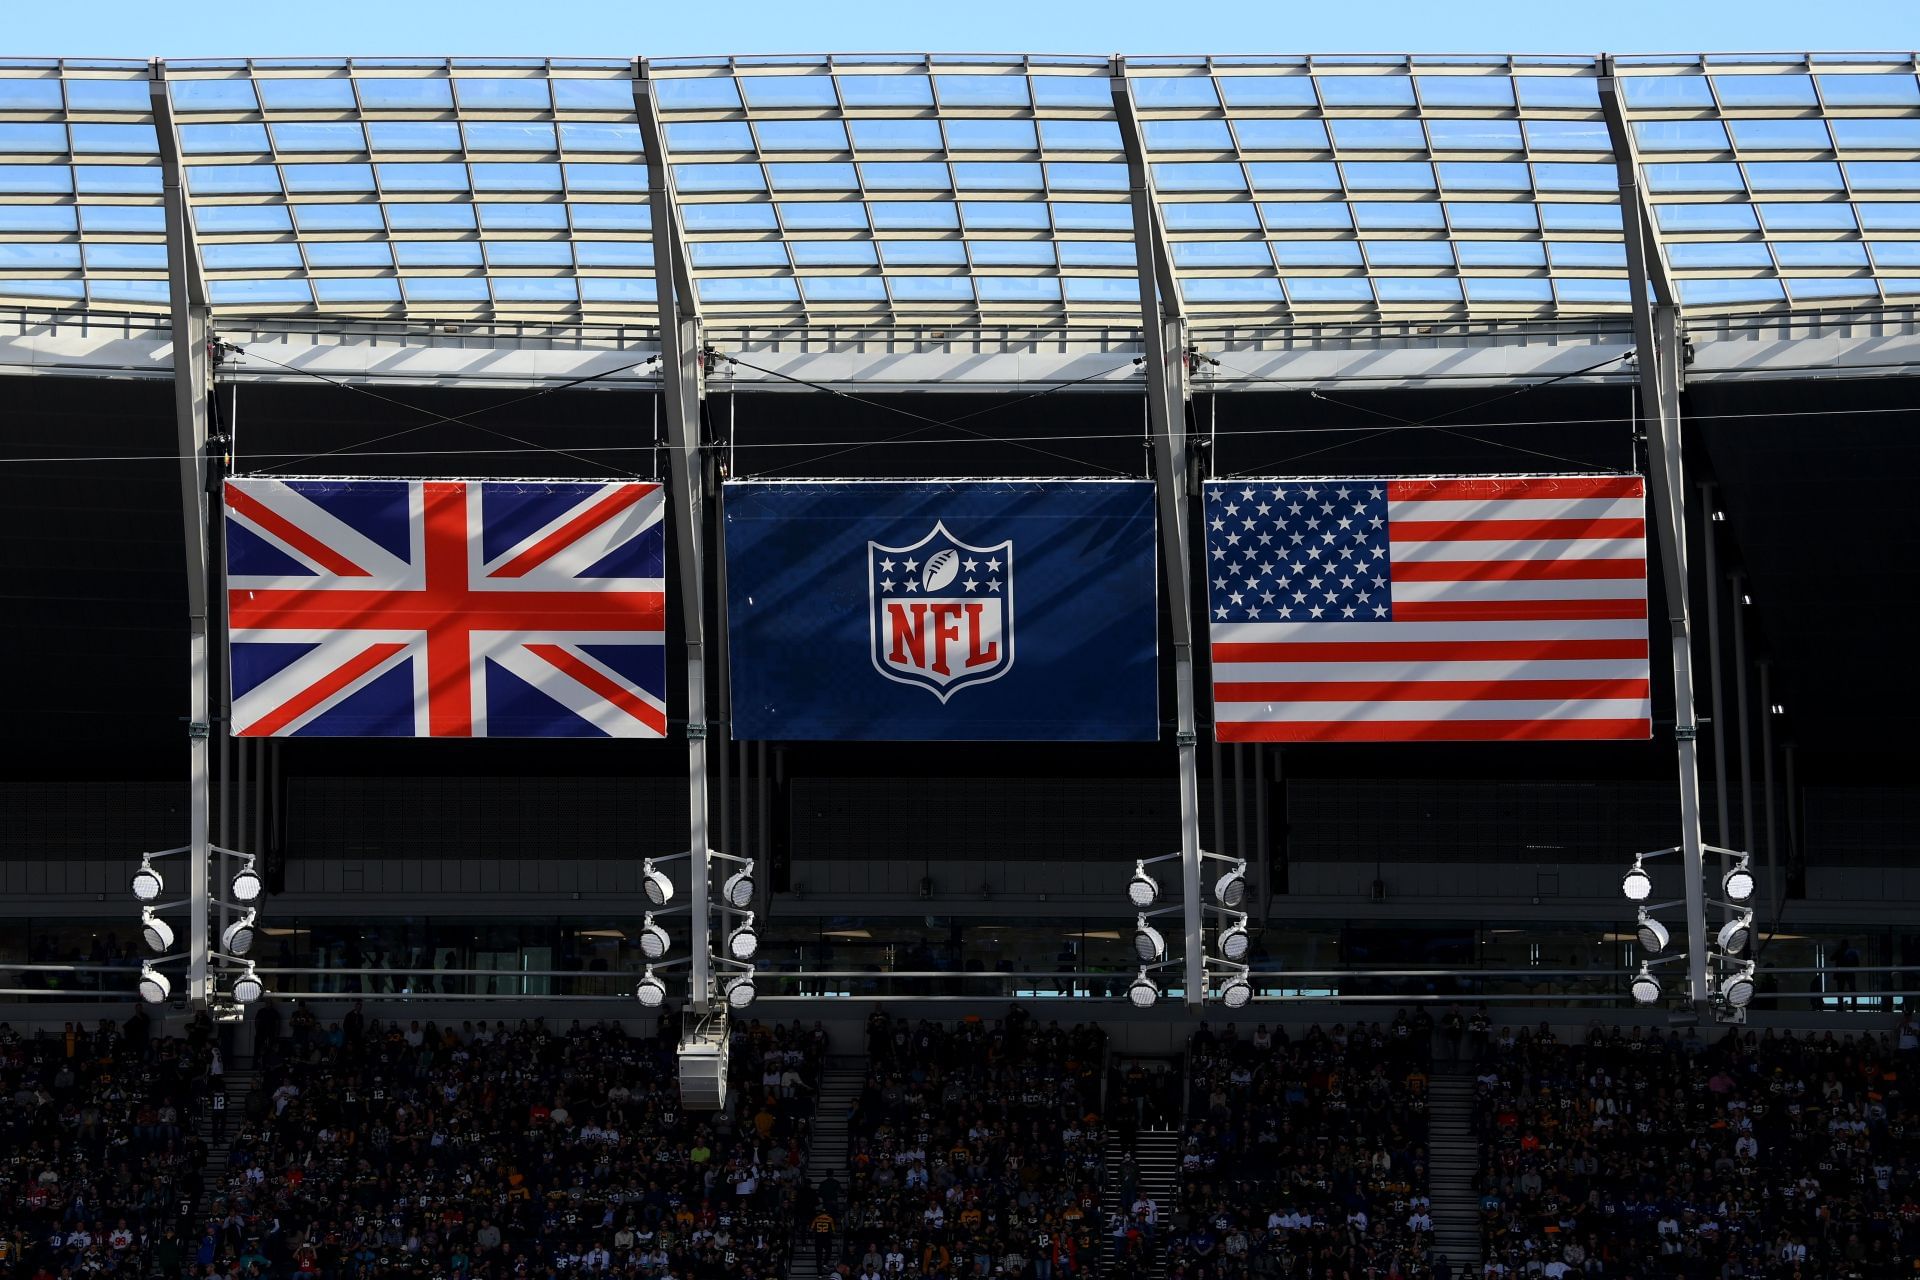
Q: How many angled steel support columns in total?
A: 4